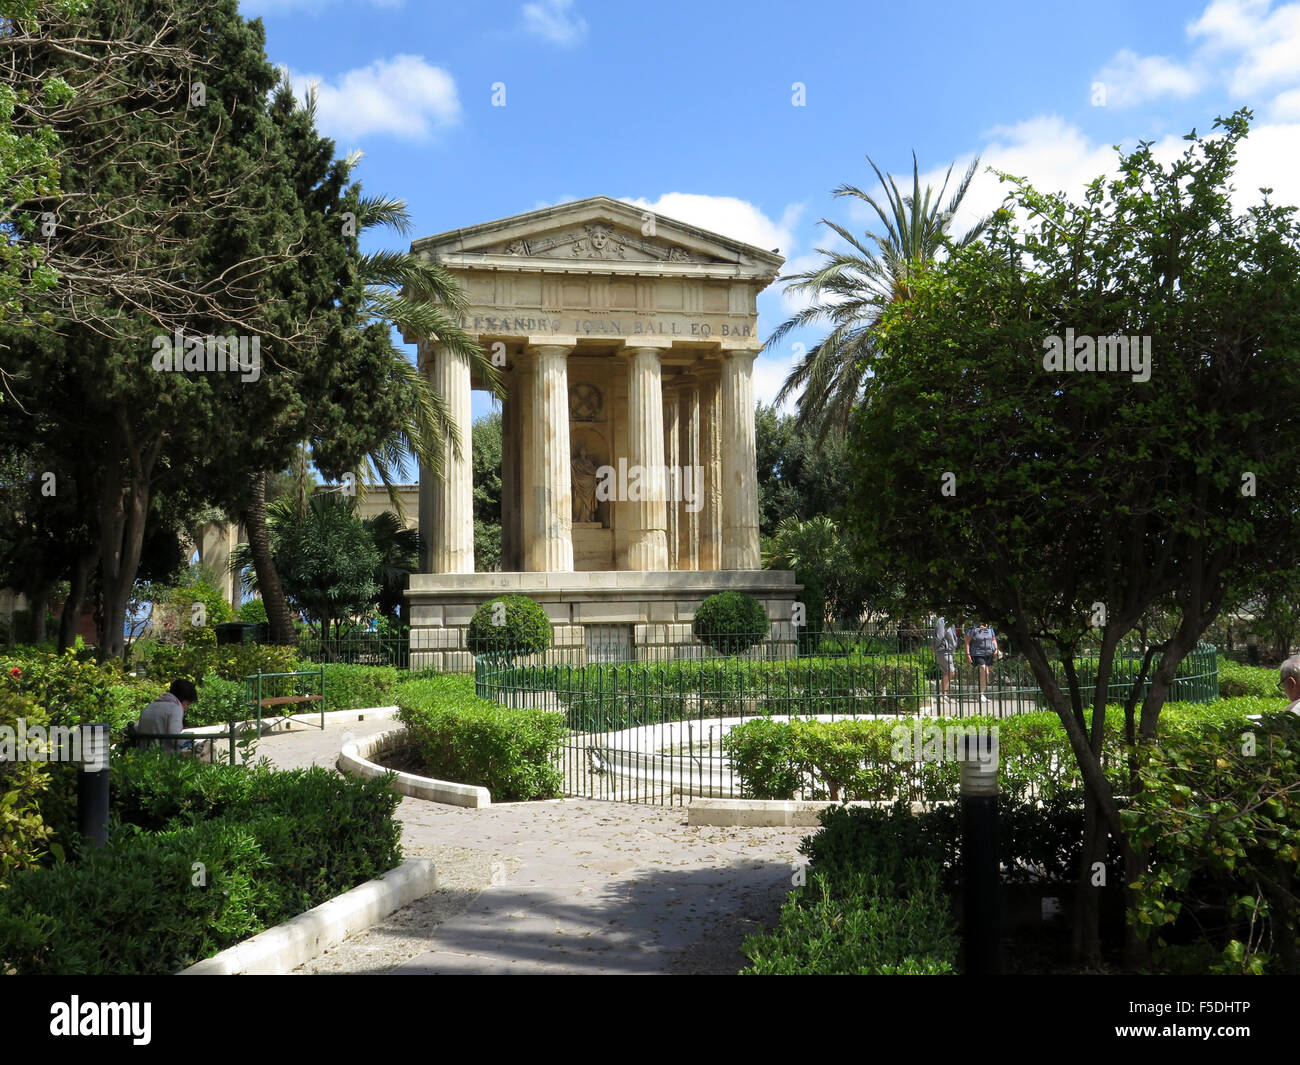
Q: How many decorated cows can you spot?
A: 0